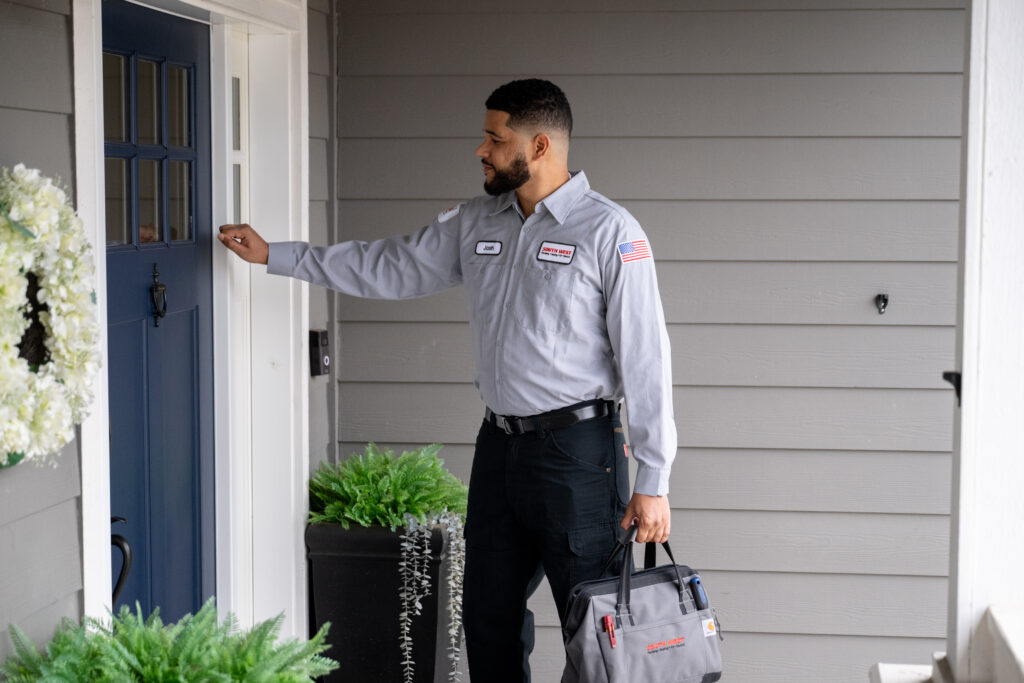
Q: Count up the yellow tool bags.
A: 0